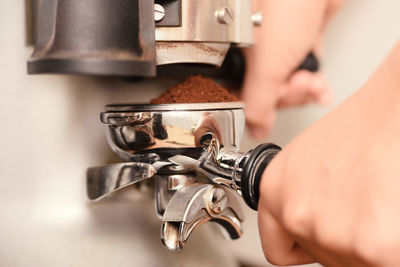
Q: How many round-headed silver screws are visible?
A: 3